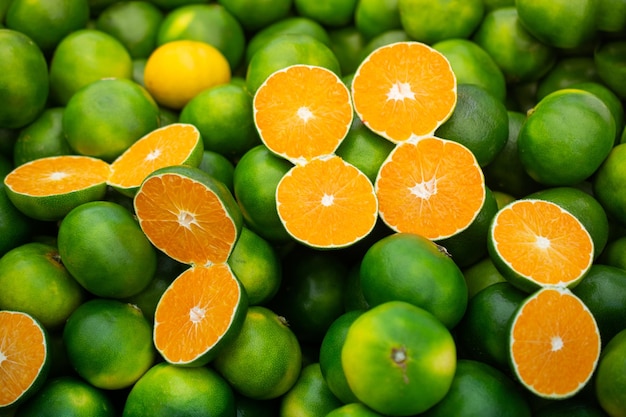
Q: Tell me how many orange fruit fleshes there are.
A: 11